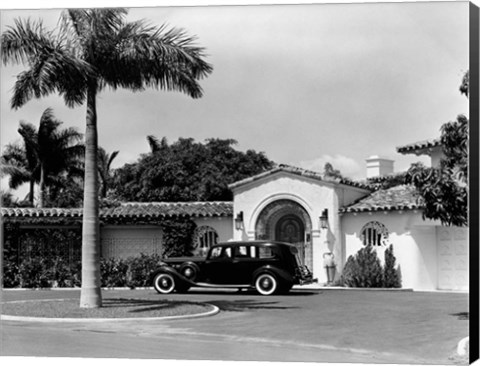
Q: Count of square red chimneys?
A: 0